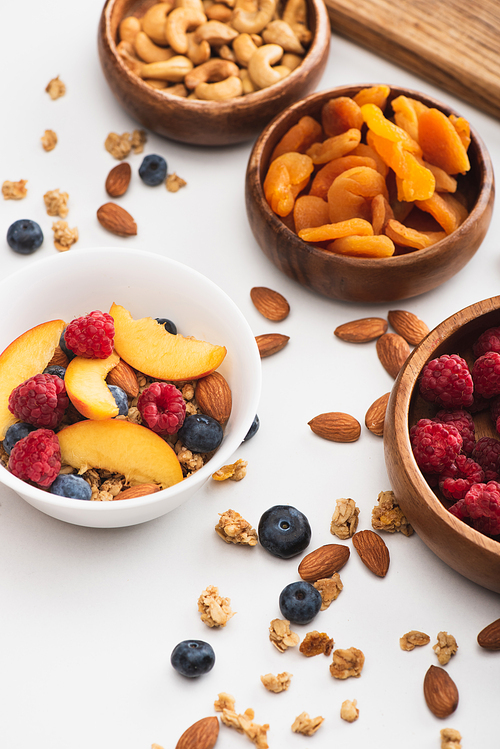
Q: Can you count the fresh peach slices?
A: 4